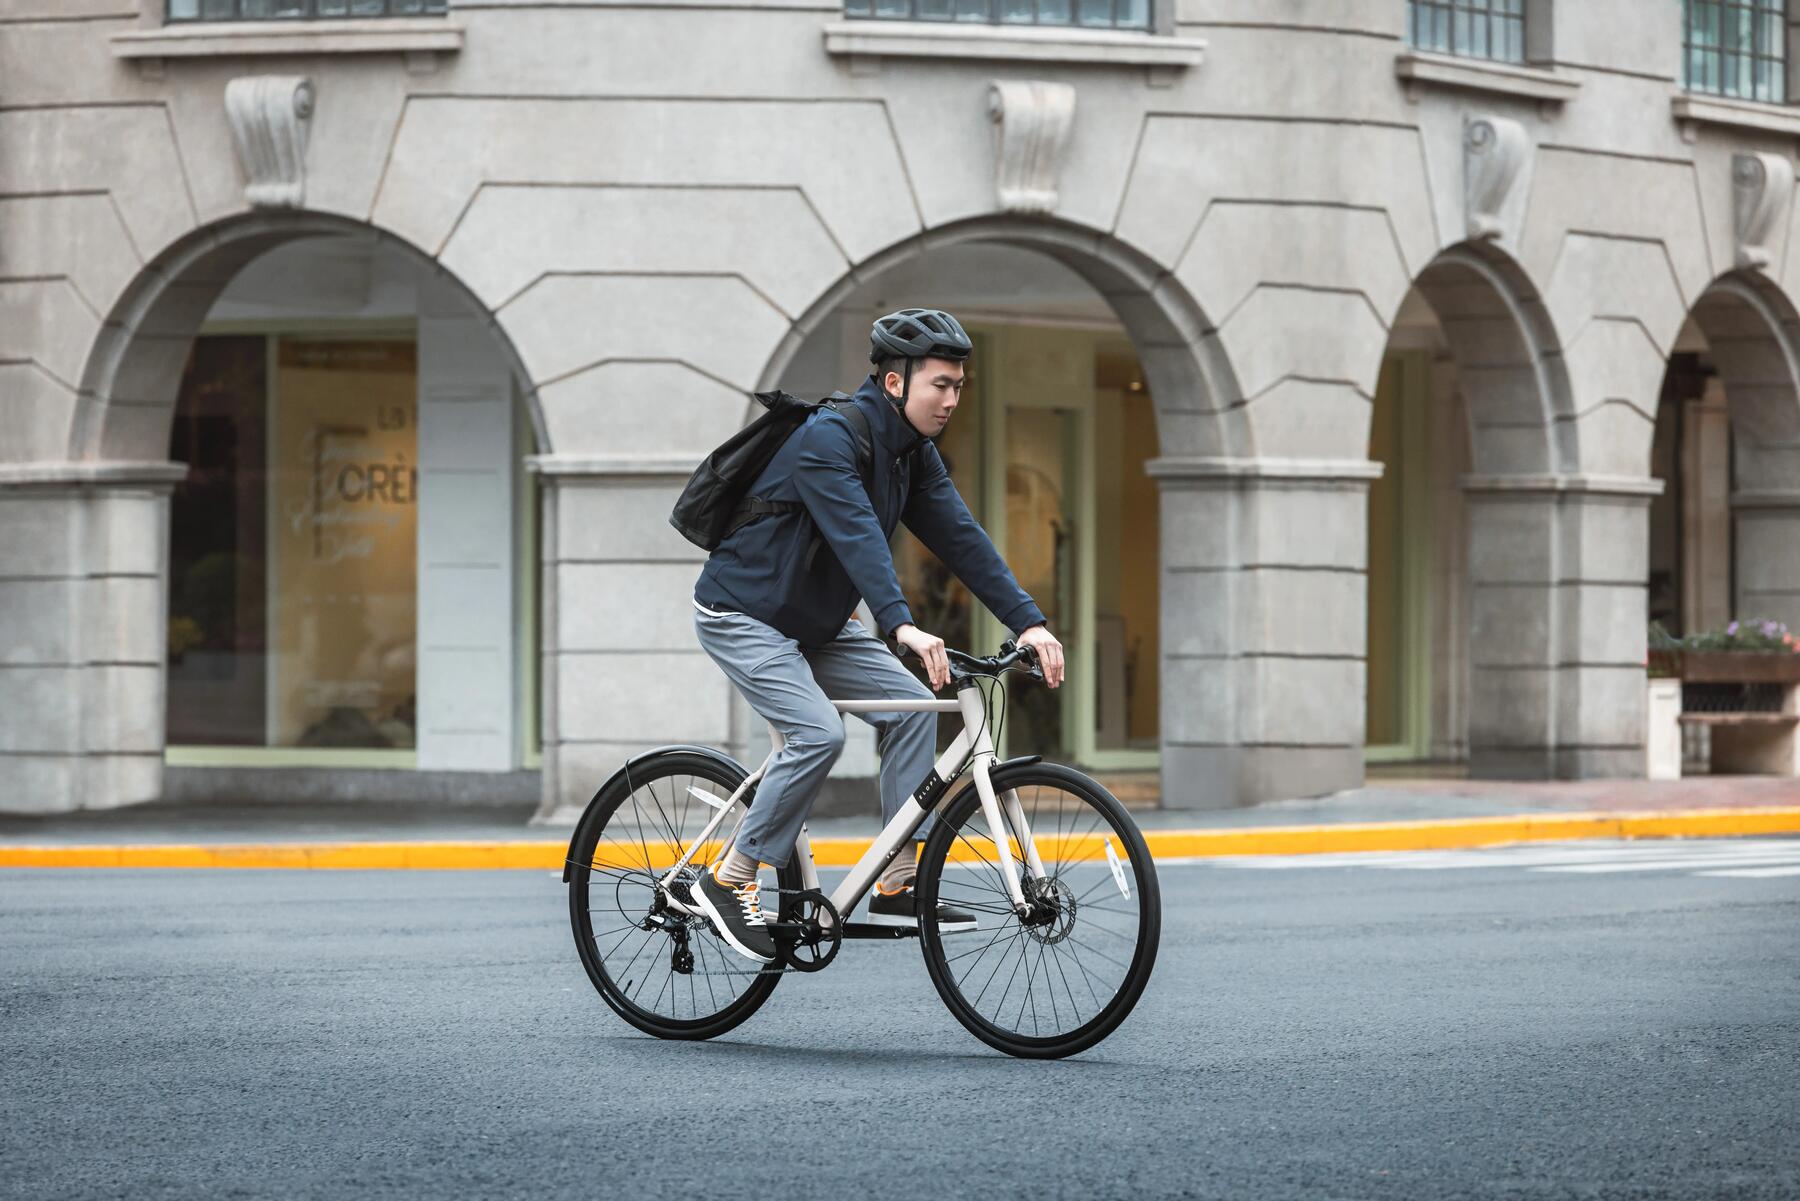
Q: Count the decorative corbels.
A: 4